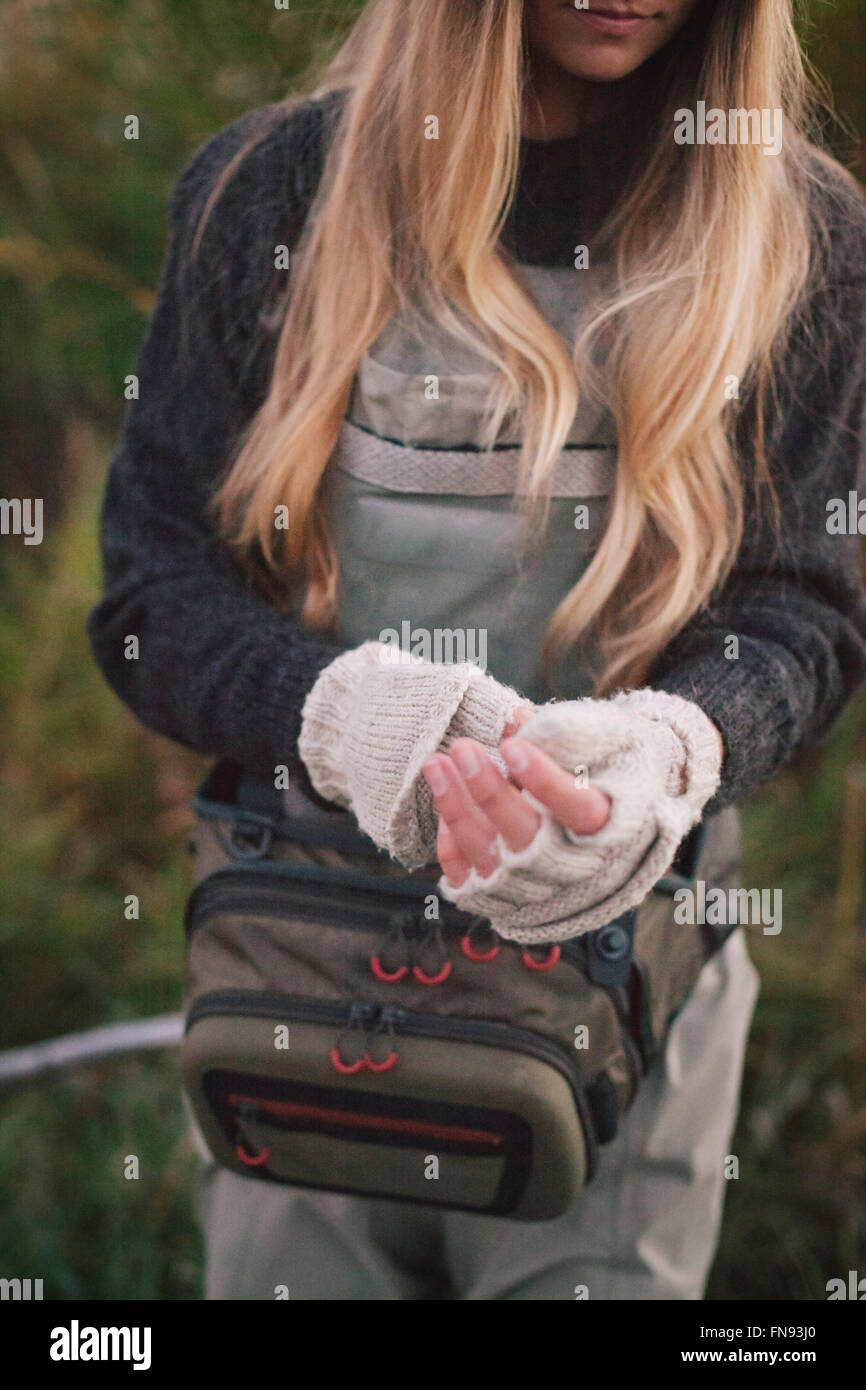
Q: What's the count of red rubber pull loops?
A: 7